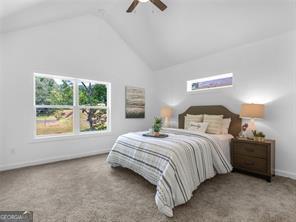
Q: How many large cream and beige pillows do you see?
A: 2